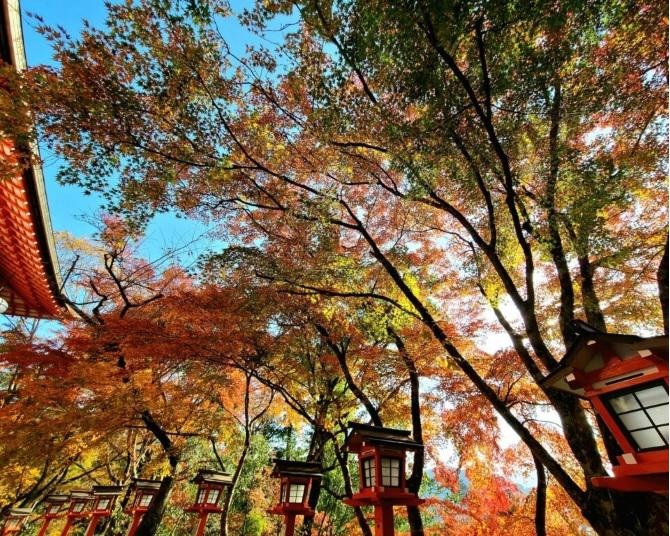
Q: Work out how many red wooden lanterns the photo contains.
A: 9